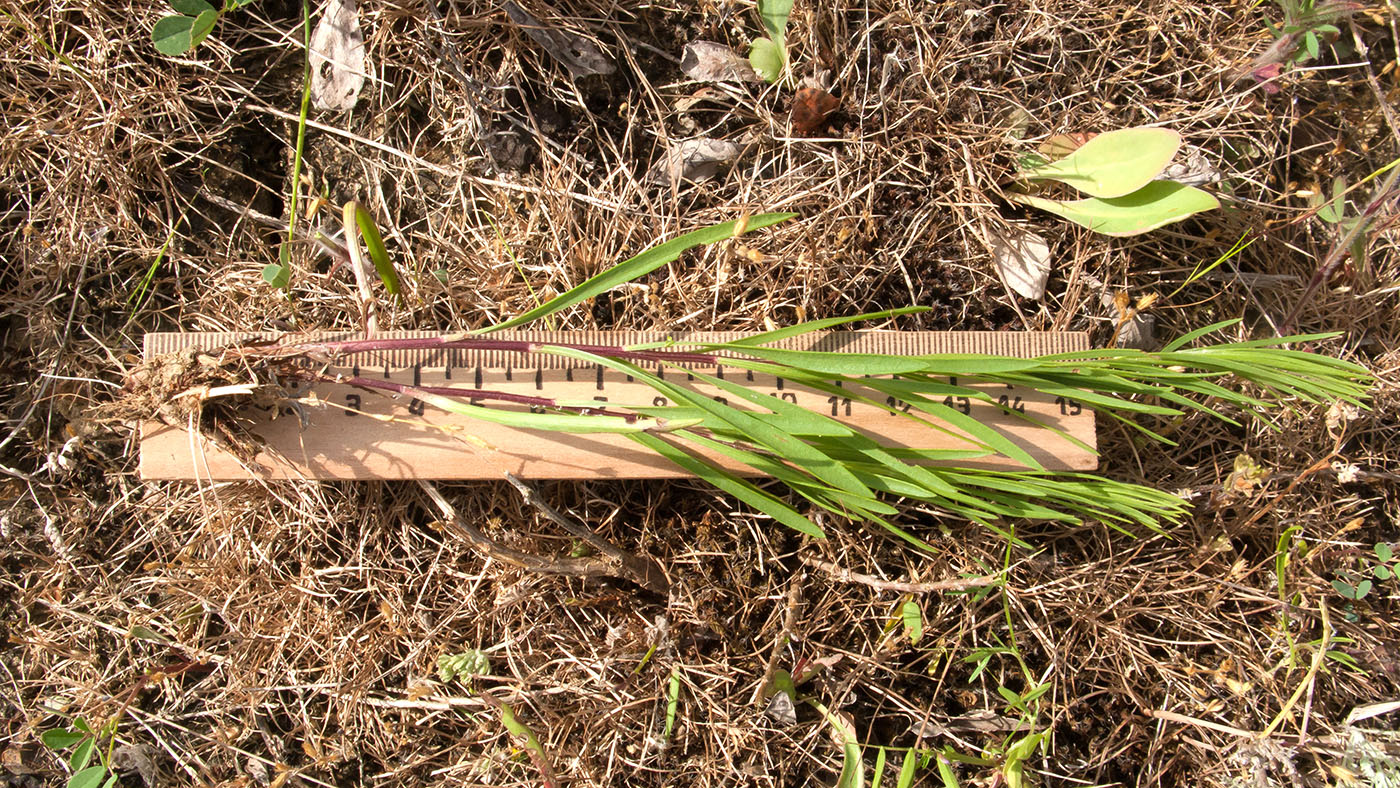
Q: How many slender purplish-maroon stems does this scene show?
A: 2